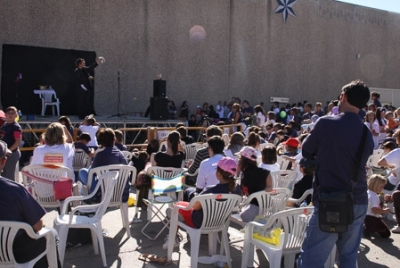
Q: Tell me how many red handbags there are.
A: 1